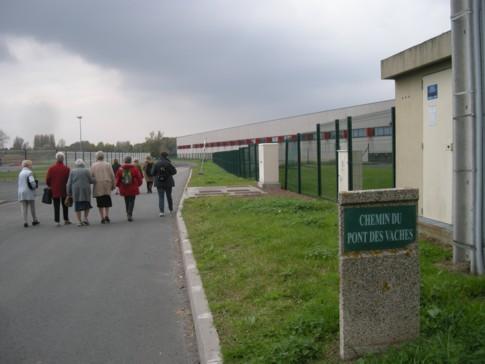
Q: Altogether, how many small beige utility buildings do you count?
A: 1